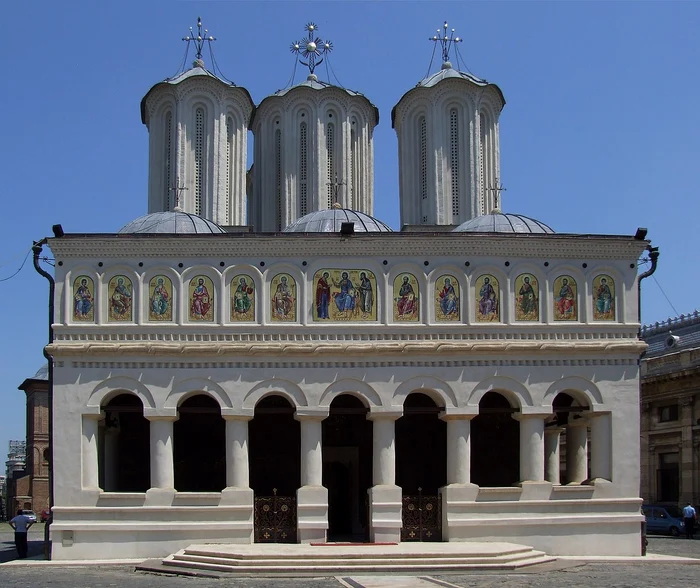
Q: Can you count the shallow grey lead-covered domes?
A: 3